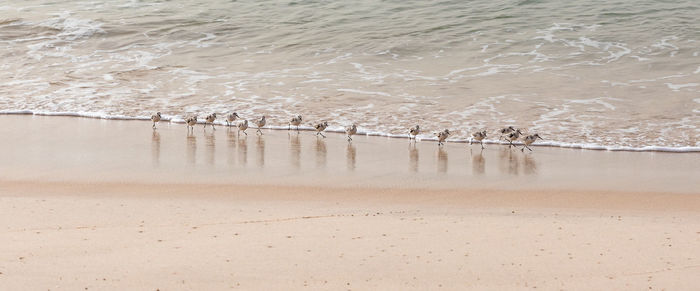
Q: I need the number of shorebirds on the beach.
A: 15